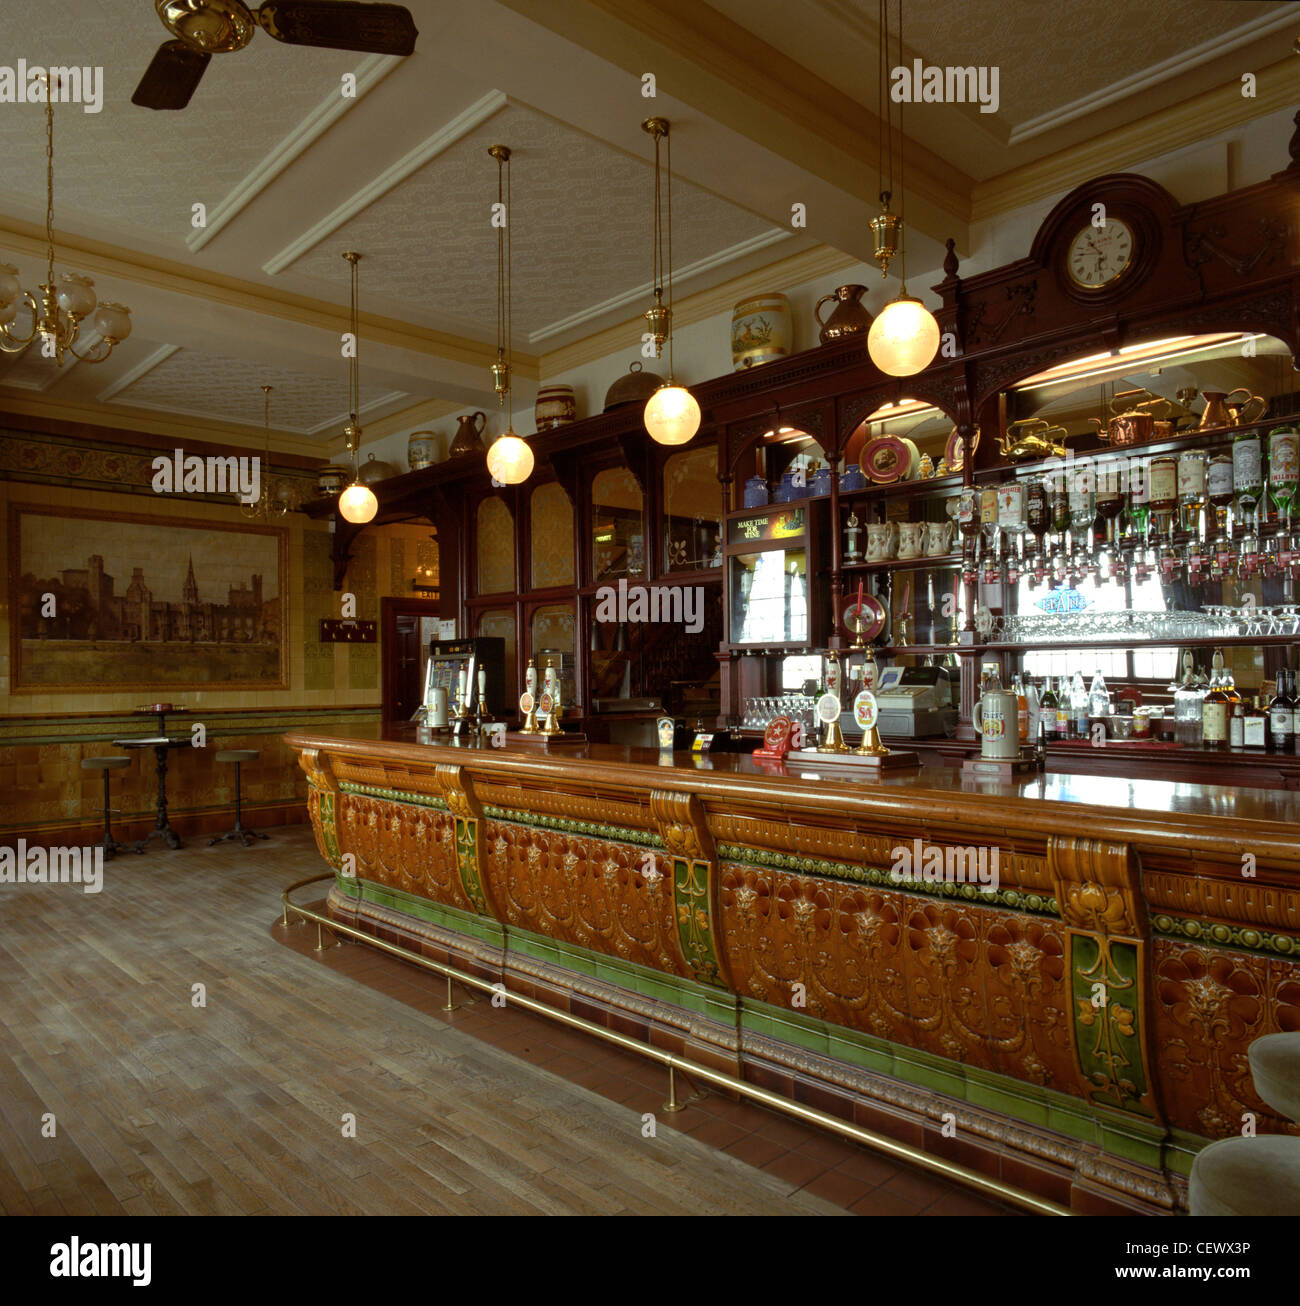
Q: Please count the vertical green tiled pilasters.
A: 4